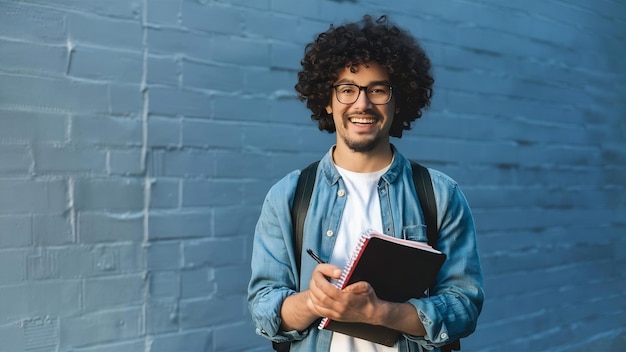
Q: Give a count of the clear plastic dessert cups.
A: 0